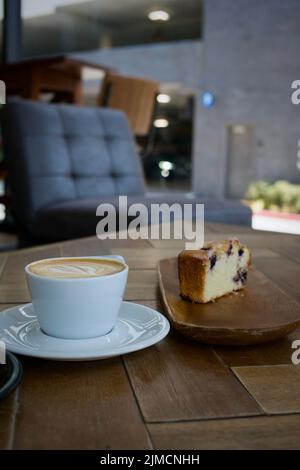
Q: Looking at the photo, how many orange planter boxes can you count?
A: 0